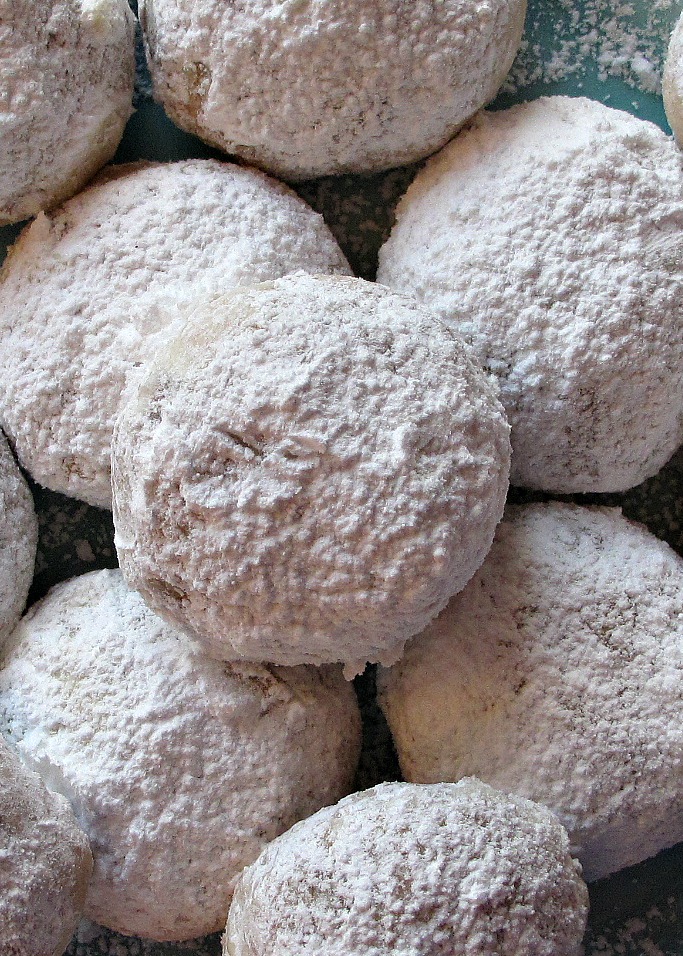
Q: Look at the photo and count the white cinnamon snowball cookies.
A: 11